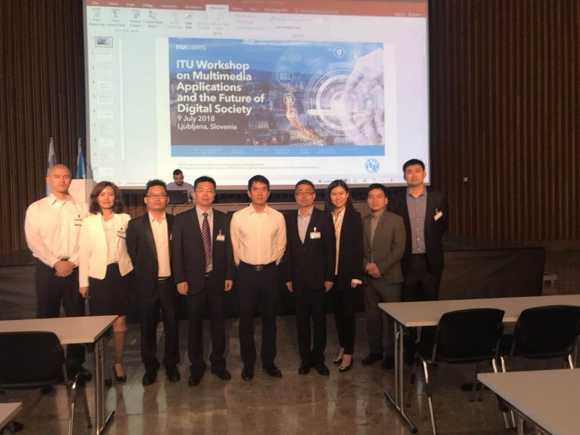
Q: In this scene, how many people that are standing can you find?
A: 9